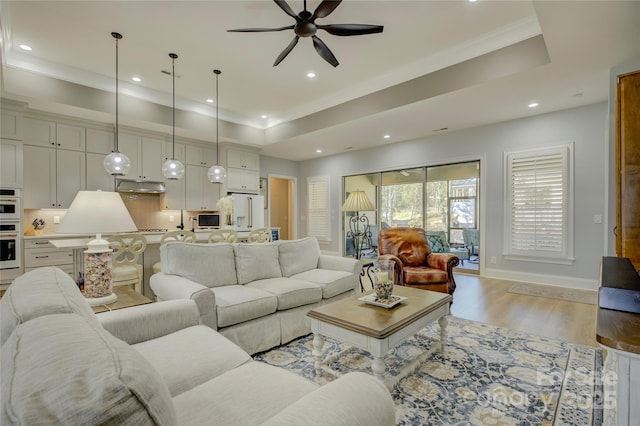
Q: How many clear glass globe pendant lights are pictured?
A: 3